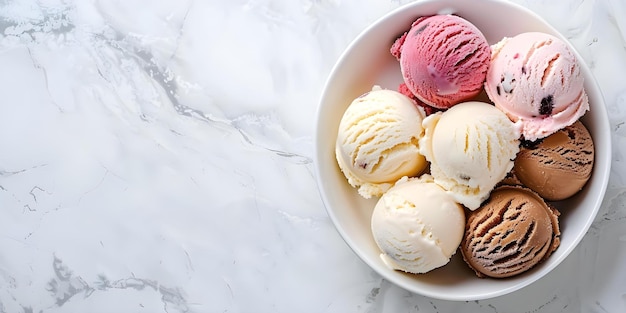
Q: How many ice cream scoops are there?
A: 7